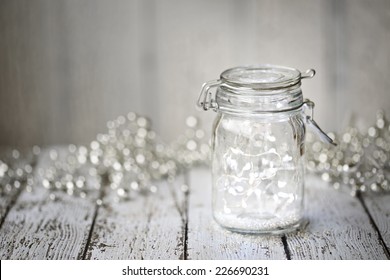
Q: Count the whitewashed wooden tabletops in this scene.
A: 1